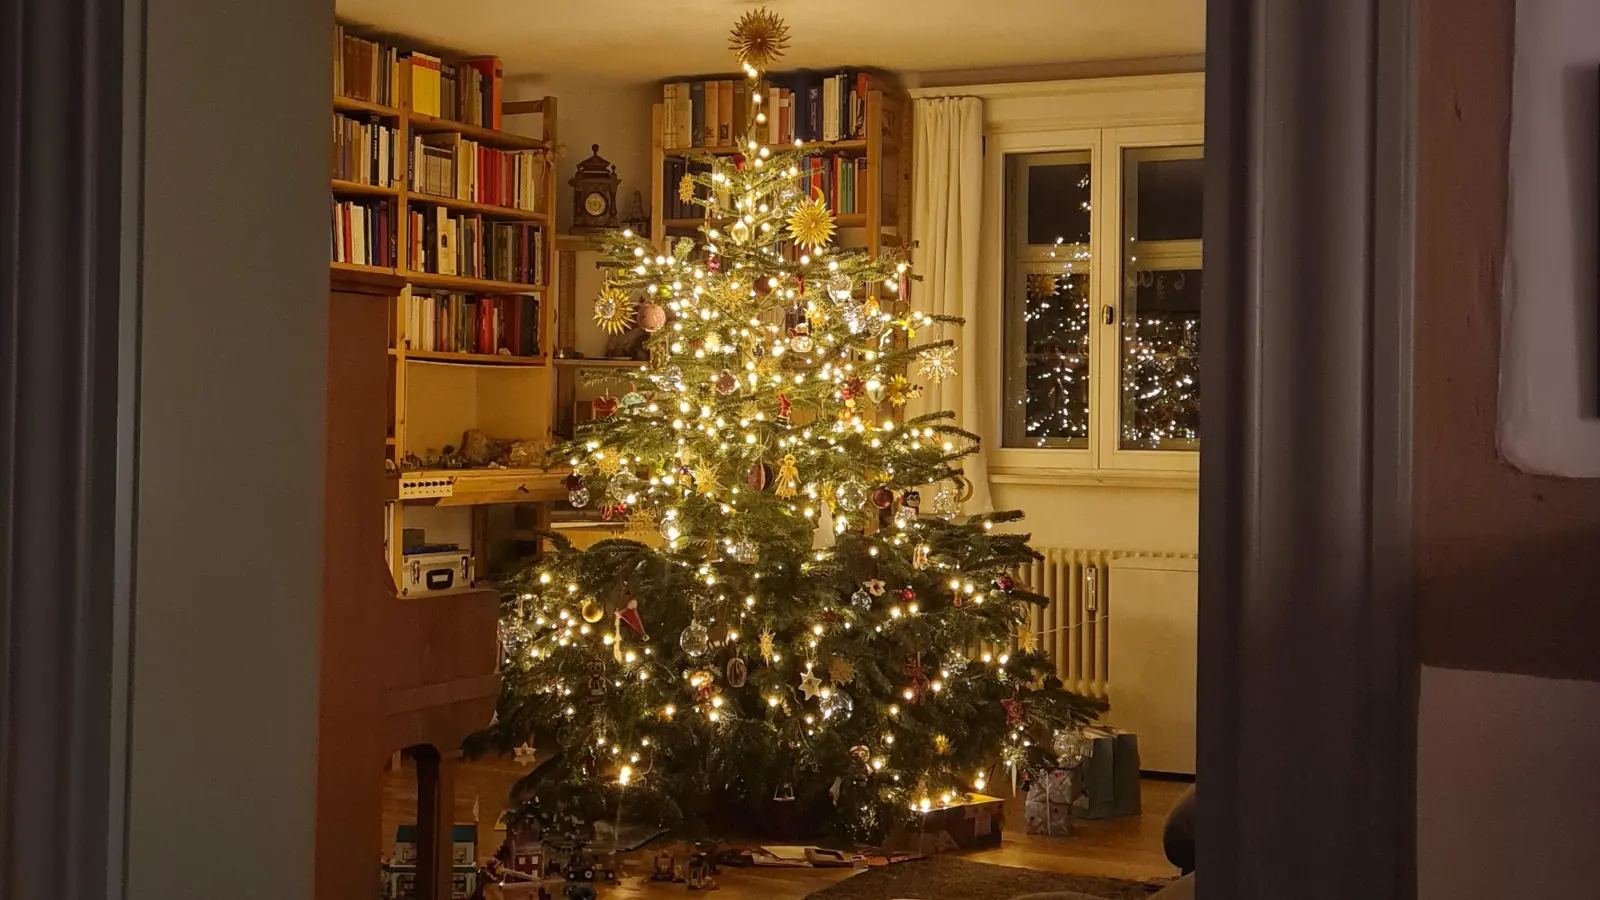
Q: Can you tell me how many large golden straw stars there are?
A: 3